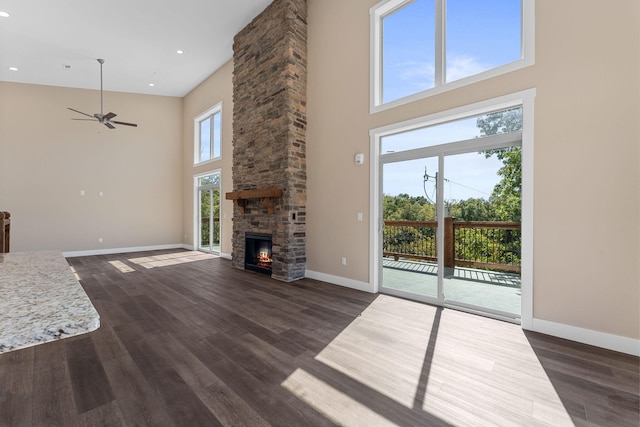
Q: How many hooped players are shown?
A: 0